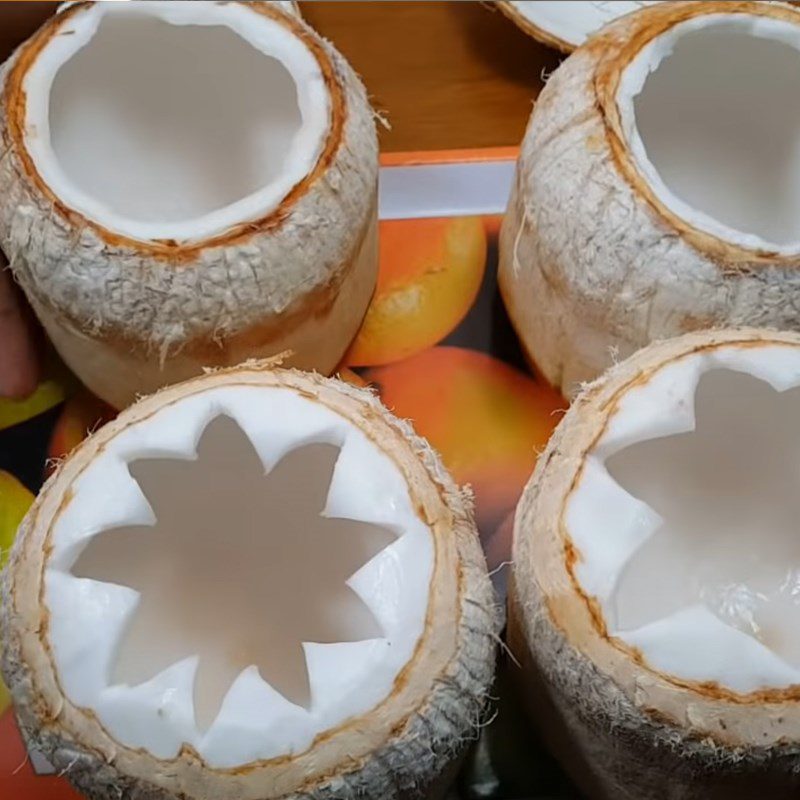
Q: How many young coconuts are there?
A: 4